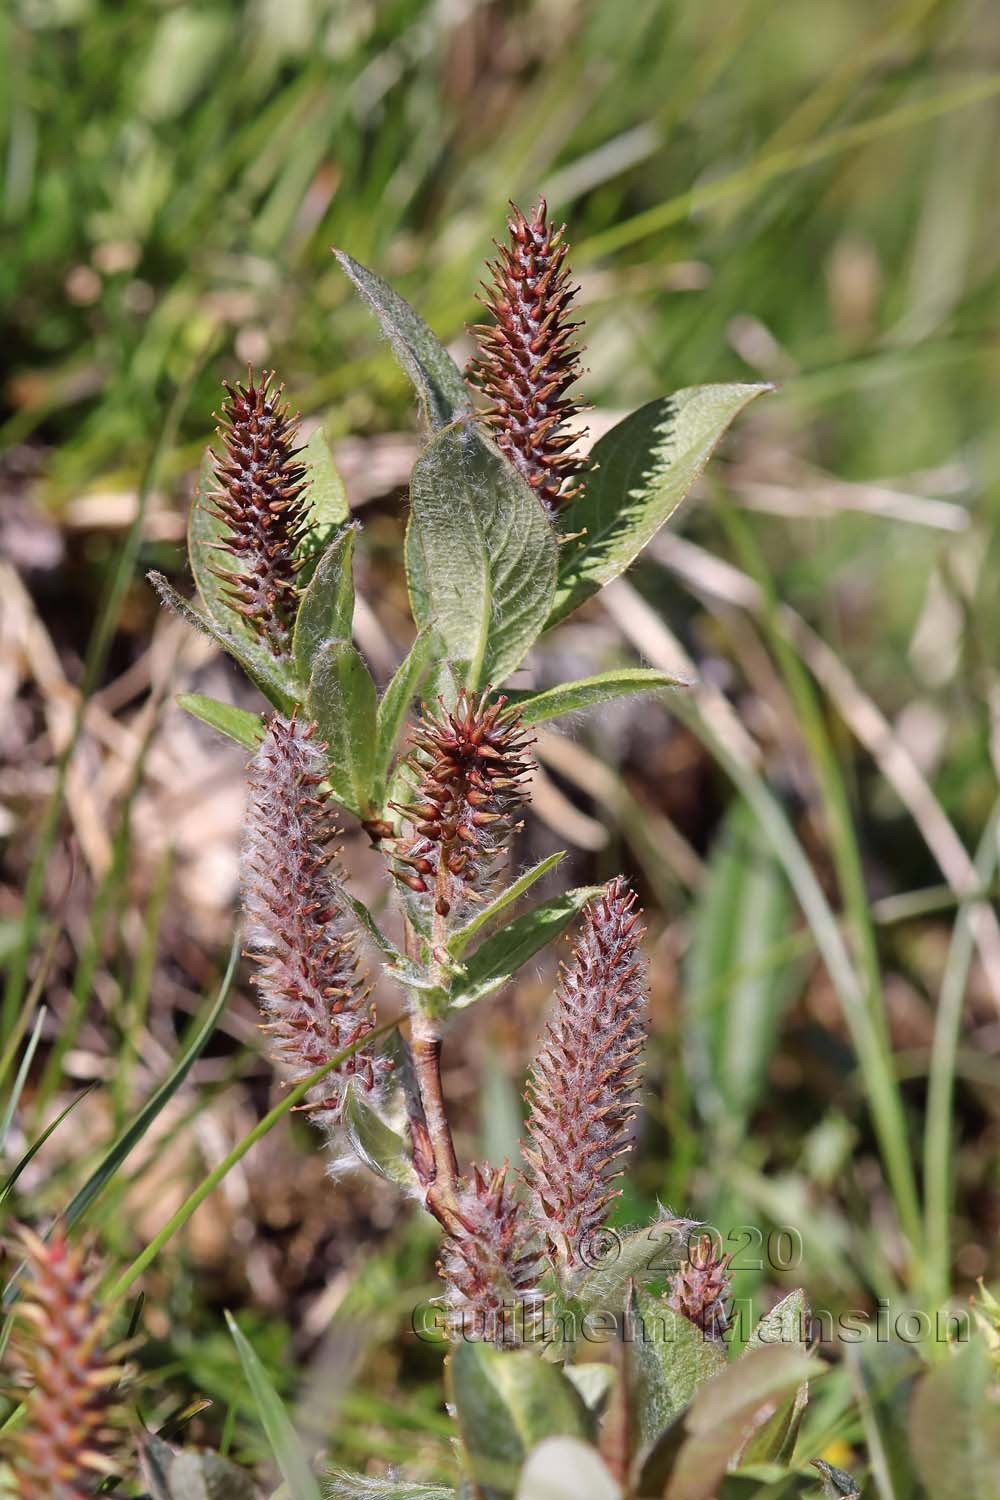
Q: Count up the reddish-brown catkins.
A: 8